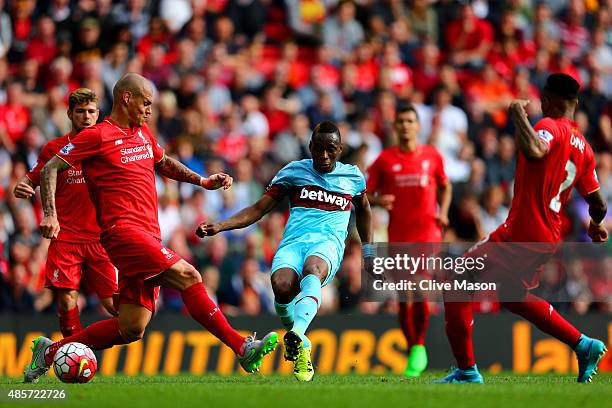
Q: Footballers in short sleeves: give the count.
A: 5